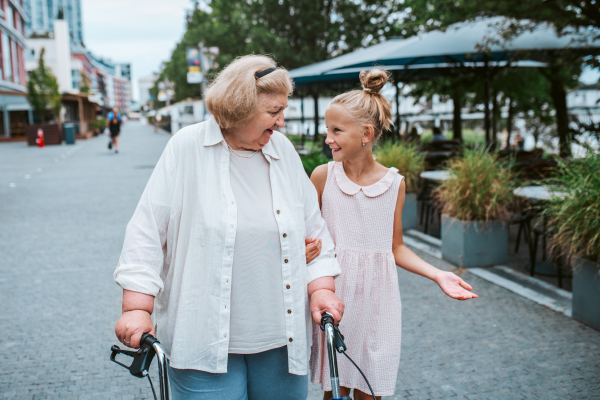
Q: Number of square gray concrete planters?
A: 3